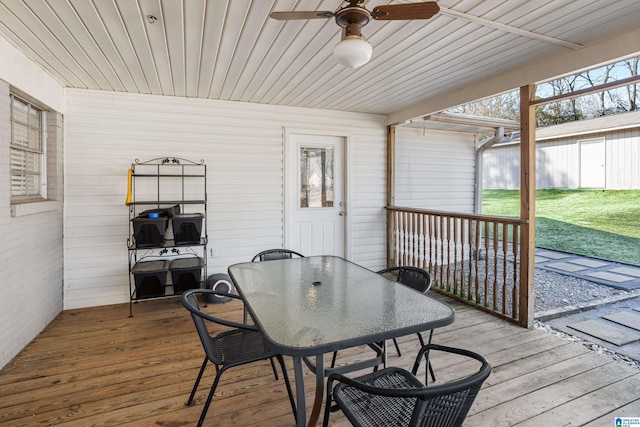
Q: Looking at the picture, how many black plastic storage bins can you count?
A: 4